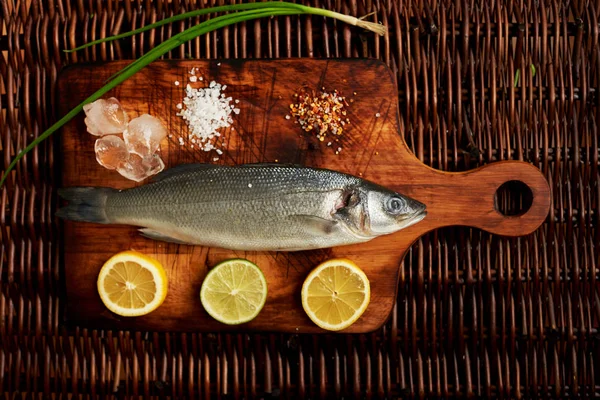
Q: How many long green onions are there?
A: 1